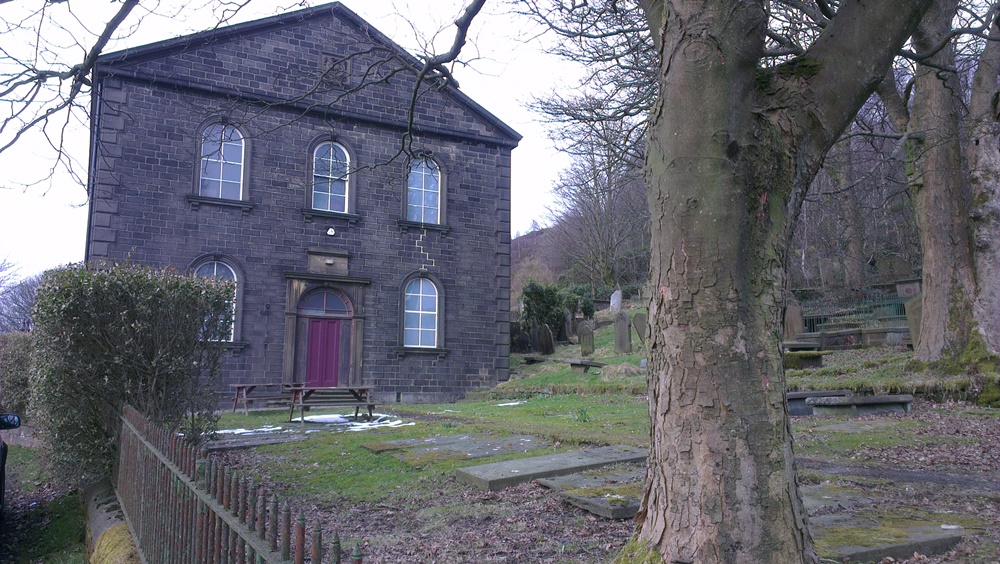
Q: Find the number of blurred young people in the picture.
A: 0